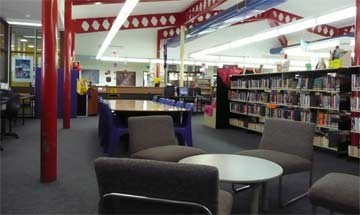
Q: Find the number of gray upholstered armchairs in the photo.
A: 4